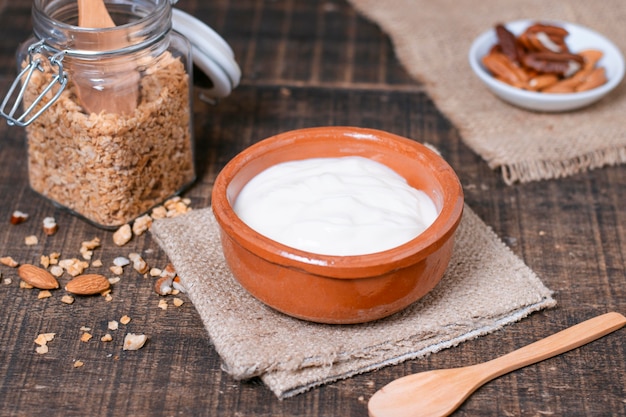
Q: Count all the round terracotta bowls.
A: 1